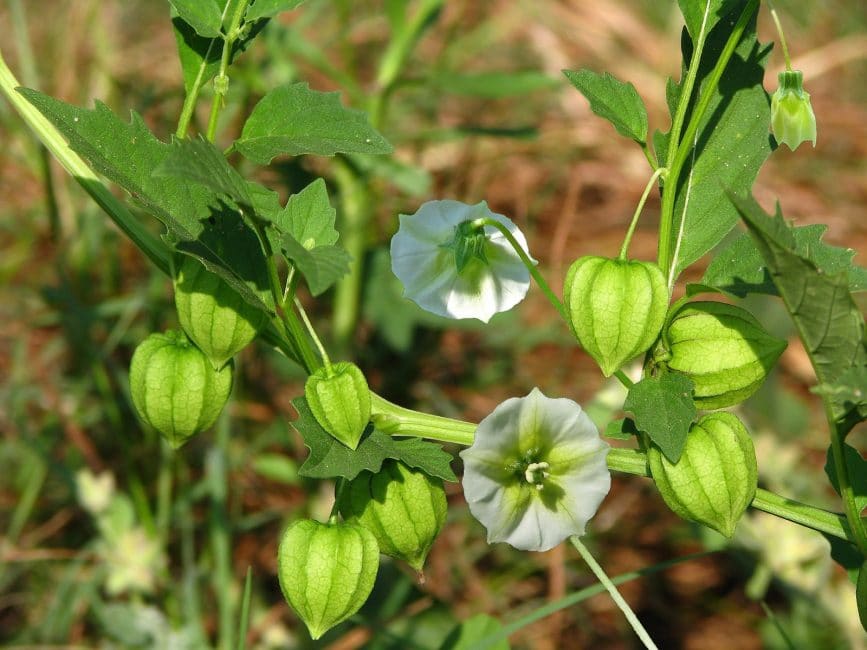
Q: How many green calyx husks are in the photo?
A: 8